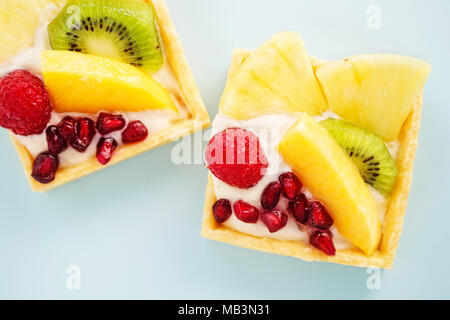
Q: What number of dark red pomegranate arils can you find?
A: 15